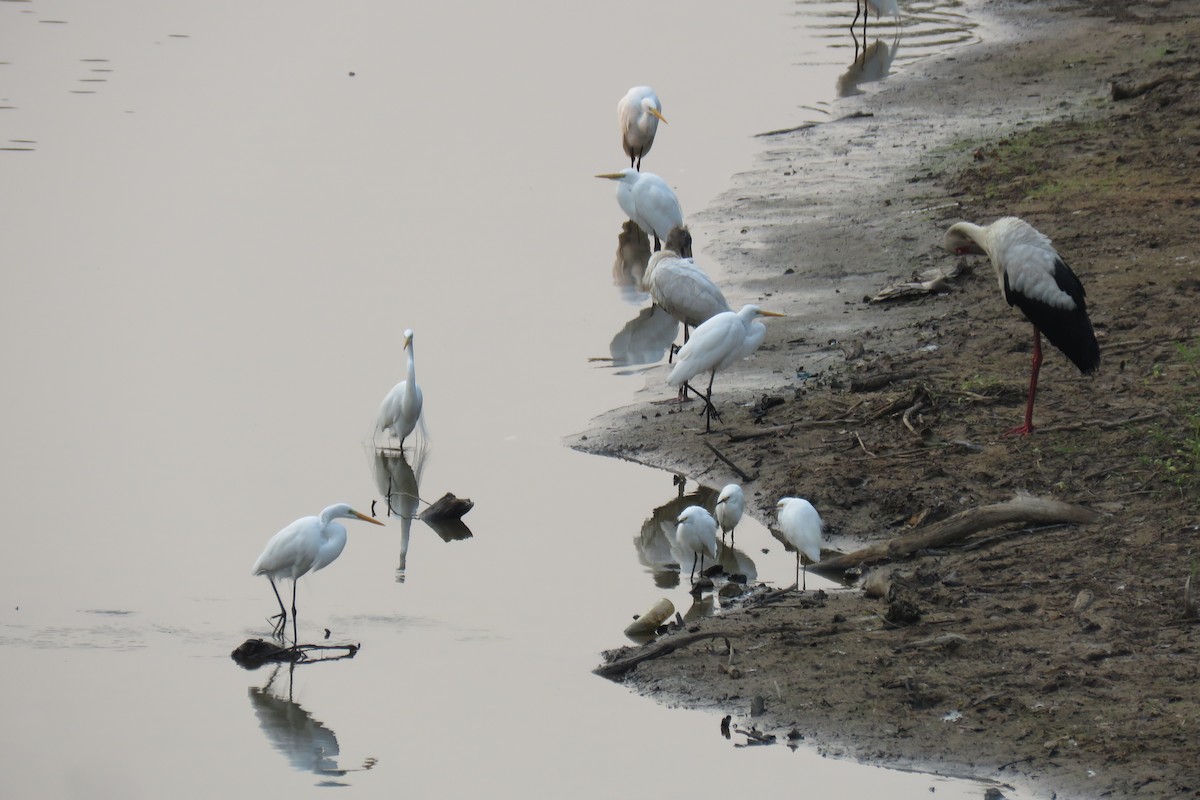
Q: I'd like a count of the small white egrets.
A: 3